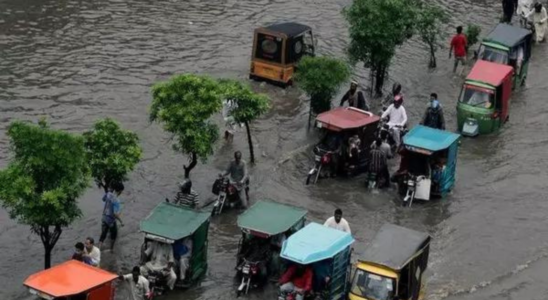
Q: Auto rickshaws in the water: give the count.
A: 10